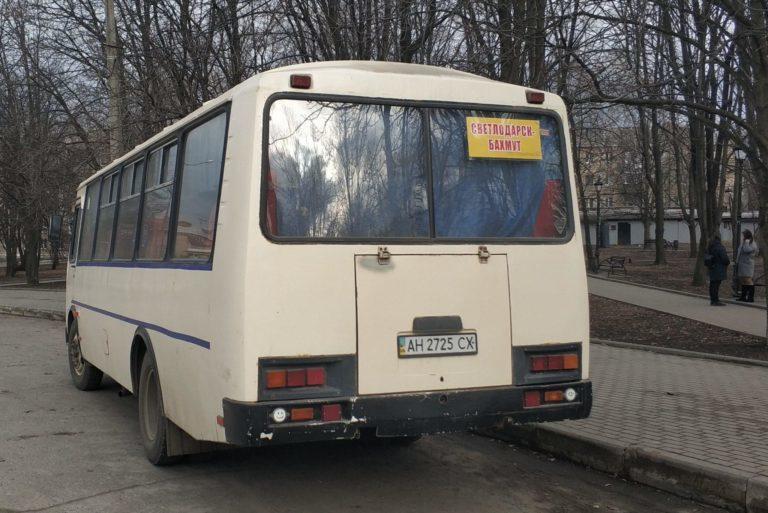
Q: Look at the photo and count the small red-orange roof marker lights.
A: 2